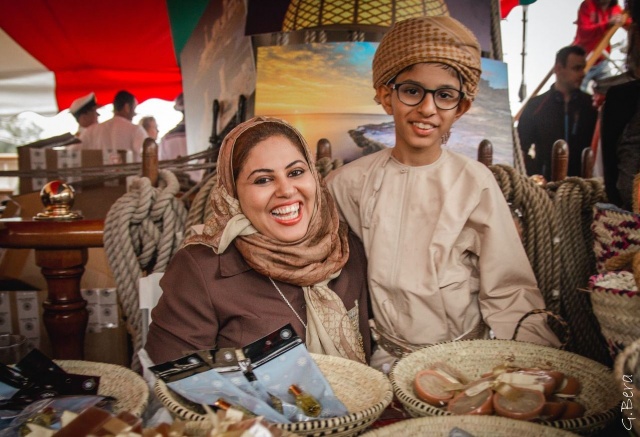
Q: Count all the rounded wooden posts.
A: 5